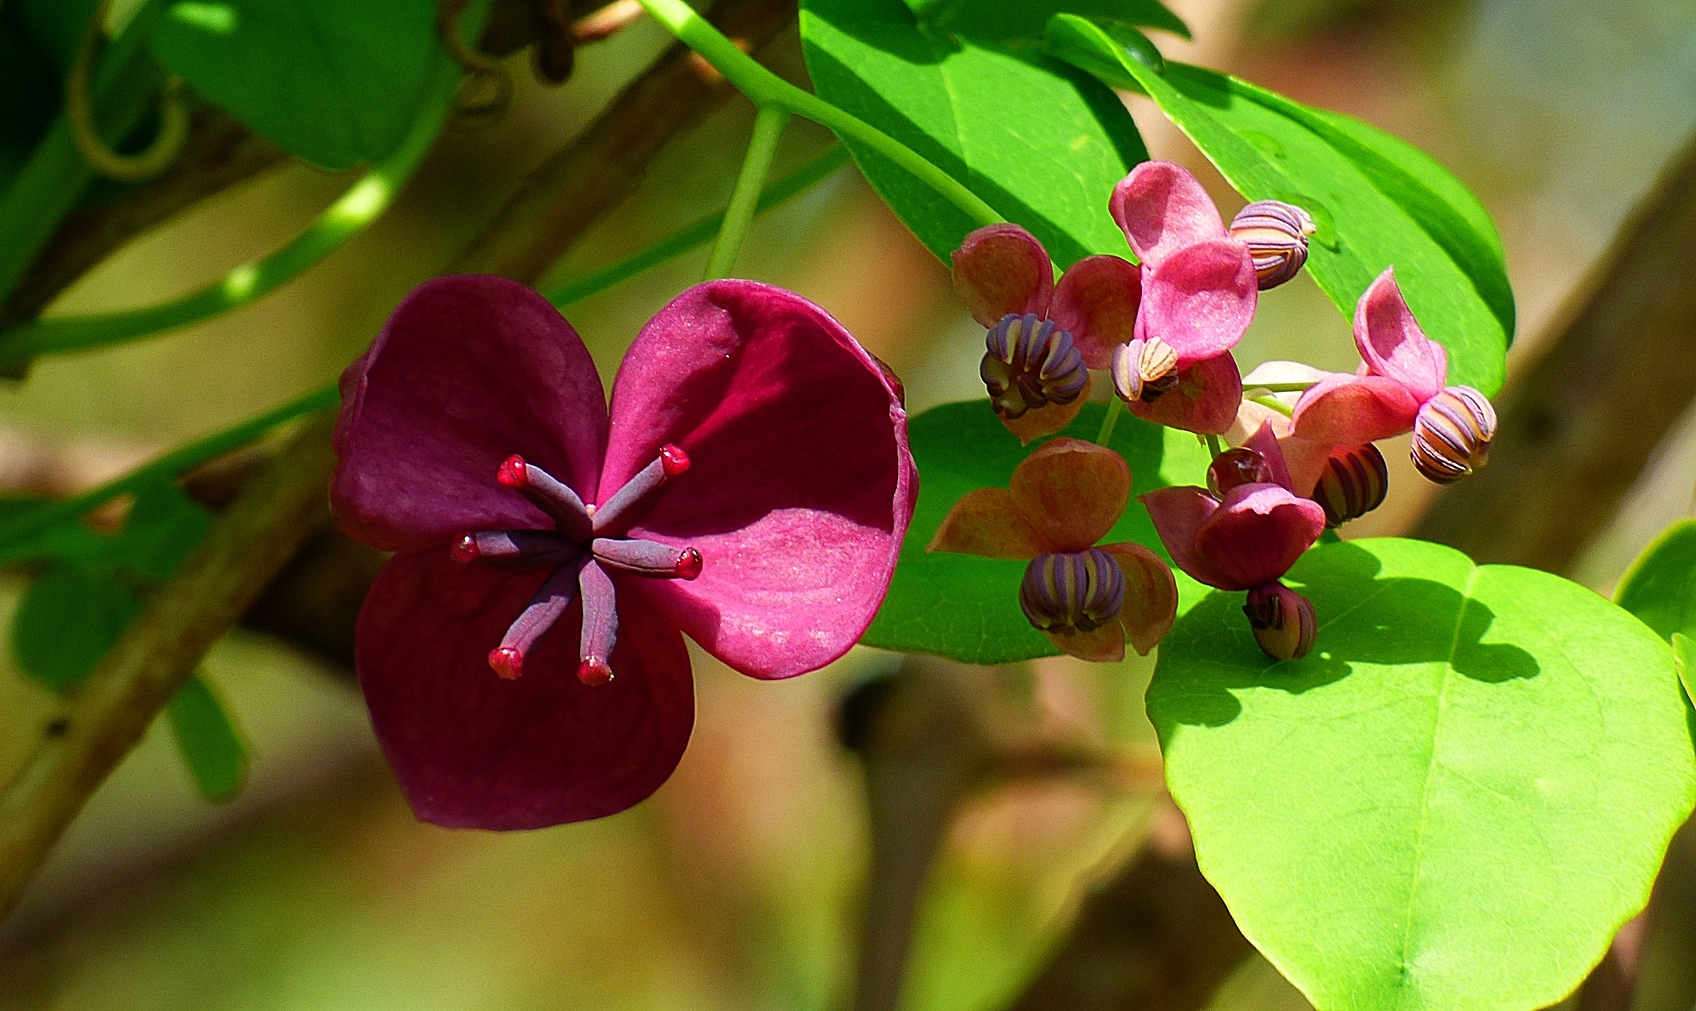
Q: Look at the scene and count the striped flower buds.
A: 7